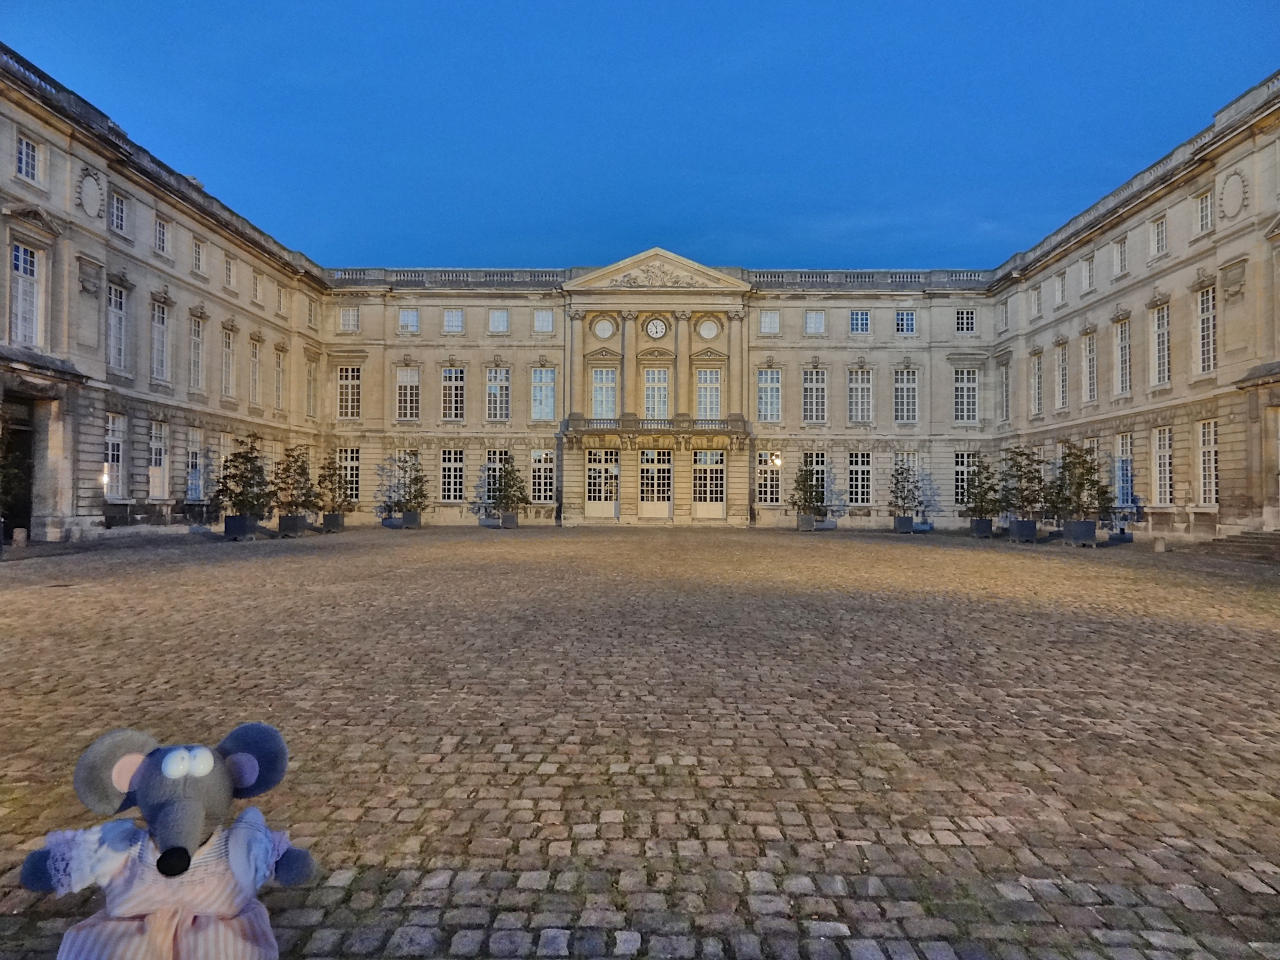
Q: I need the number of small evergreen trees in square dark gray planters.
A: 10